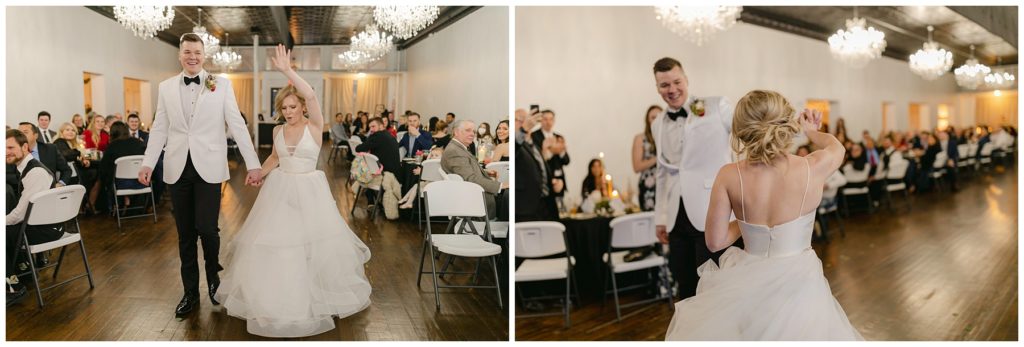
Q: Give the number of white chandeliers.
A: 11